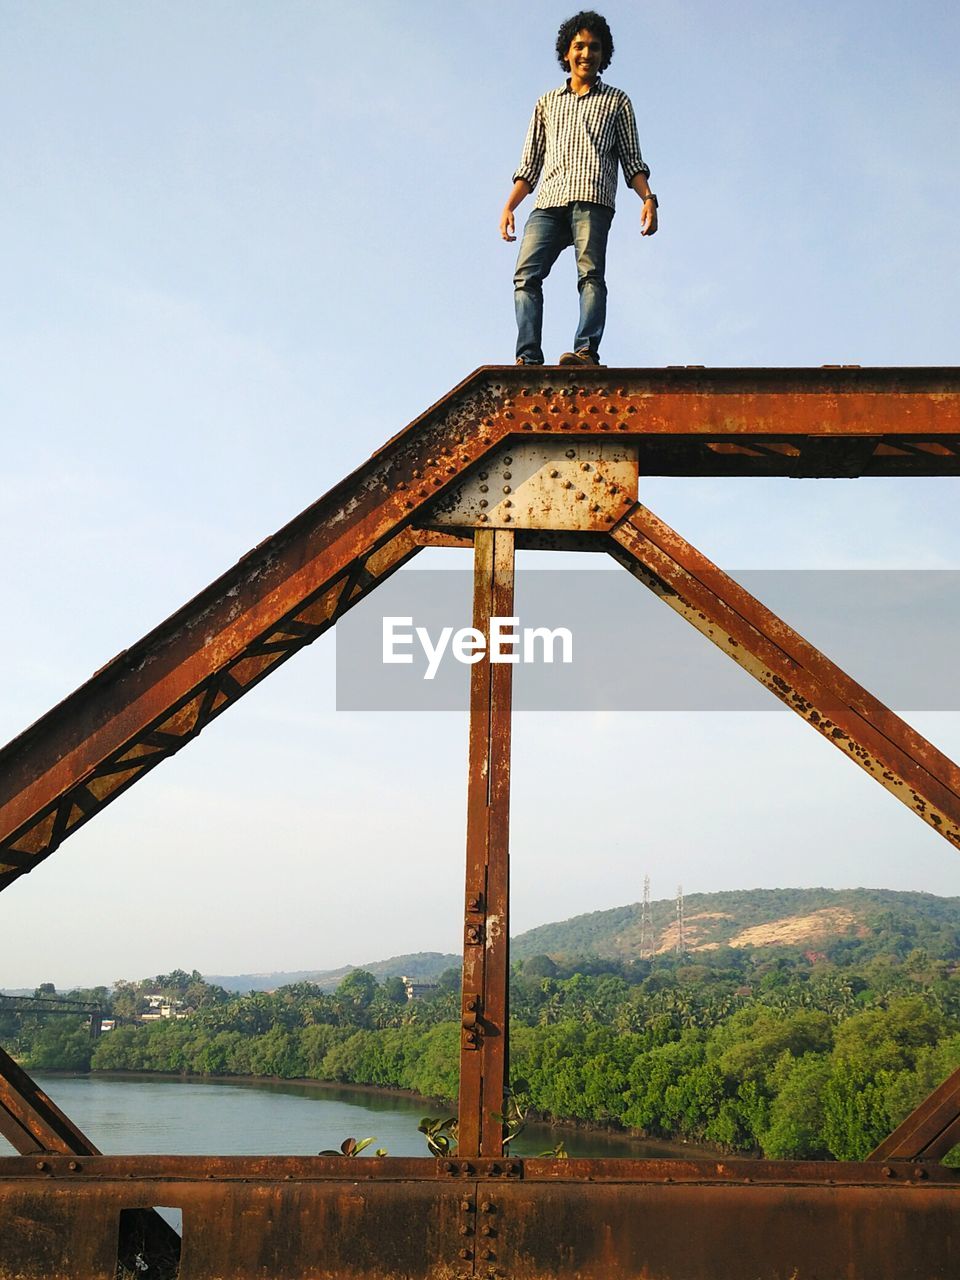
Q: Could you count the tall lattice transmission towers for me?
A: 2